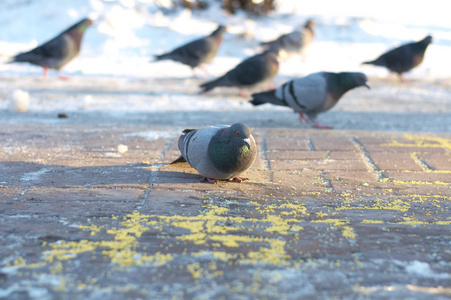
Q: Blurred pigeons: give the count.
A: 6